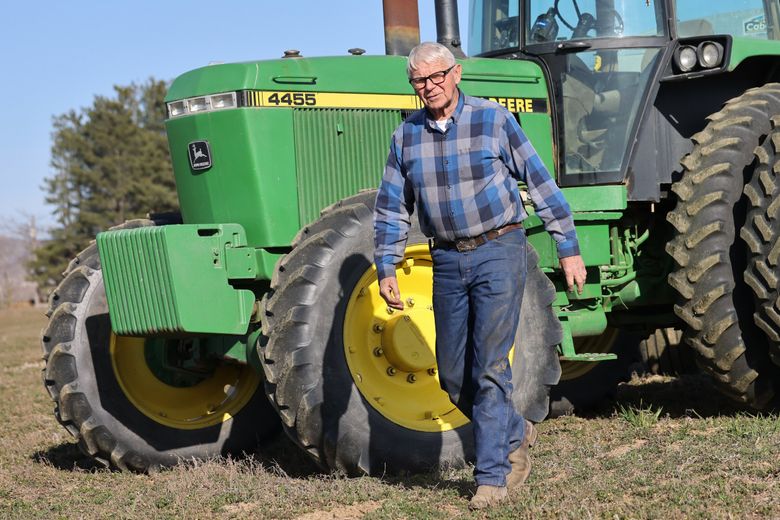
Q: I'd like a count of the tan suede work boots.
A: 2